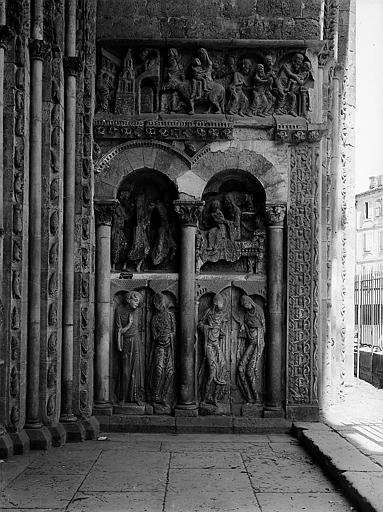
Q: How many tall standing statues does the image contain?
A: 4